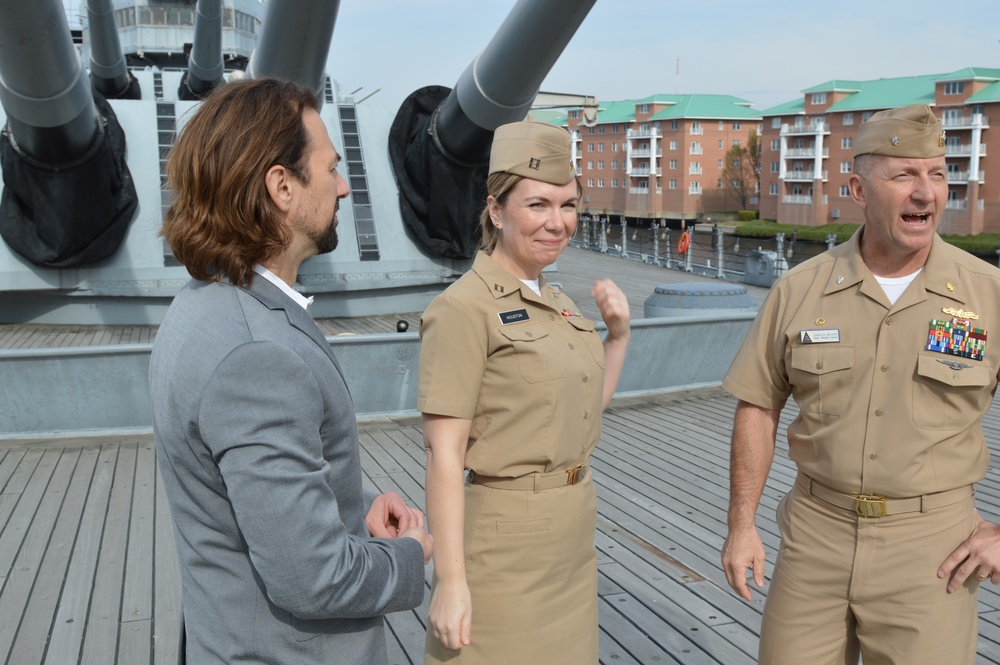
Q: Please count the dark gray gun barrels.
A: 5